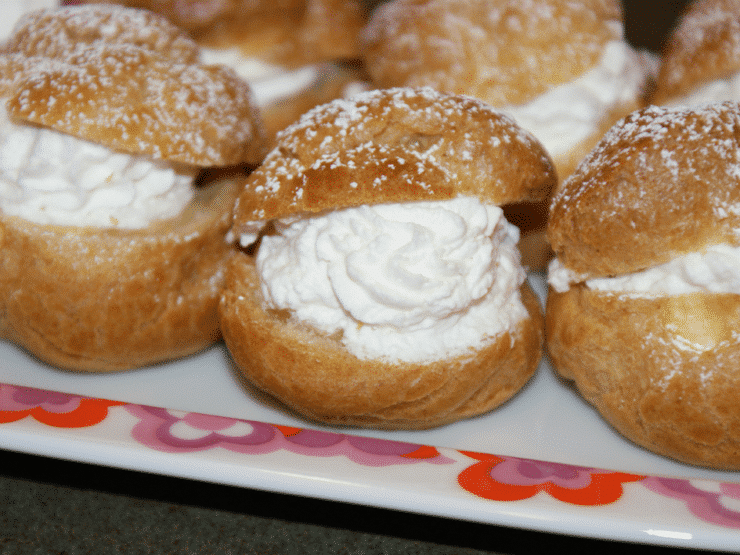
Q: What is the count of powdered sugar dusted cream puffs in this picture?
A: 6